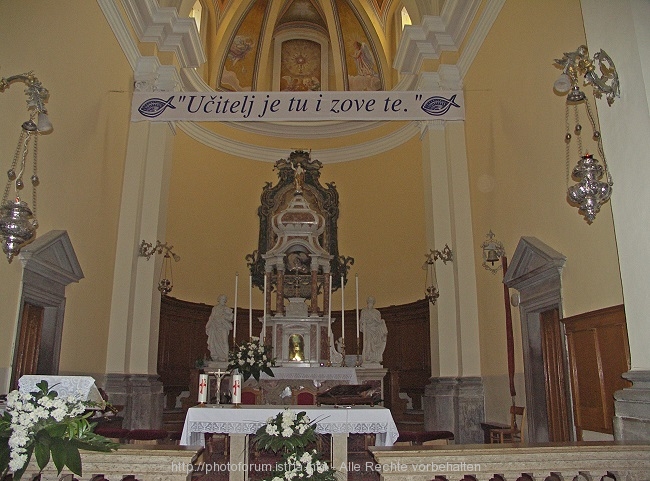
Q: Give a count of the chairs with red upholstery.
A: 2